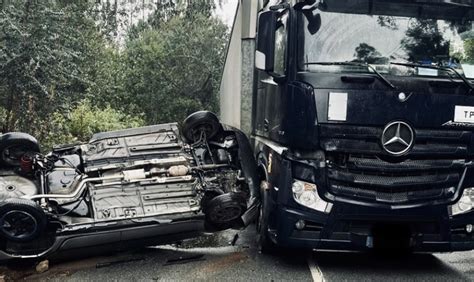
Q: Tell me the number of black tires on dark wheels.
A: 4